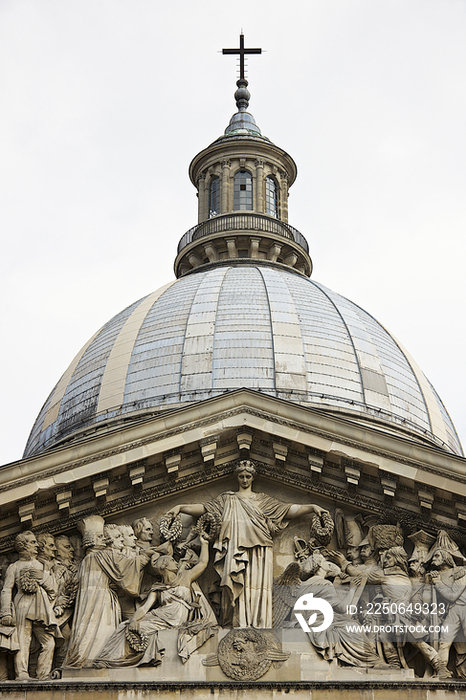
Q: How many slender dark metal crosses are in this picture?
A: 1